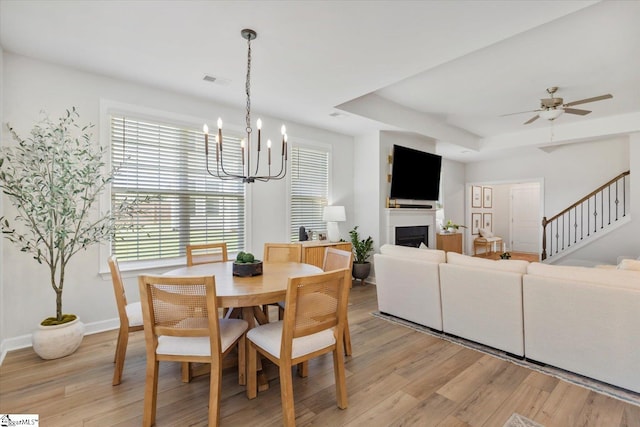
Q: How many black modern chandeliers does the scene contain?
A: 1